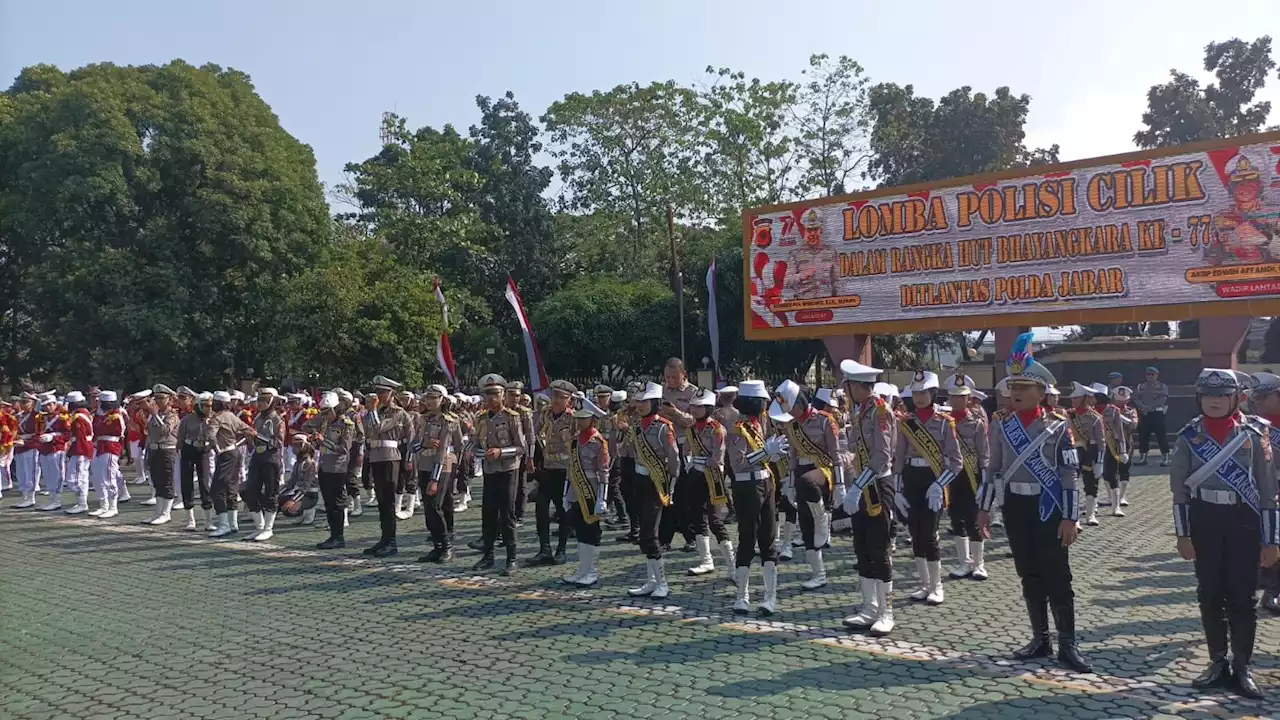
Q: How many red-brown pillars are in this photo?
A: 3